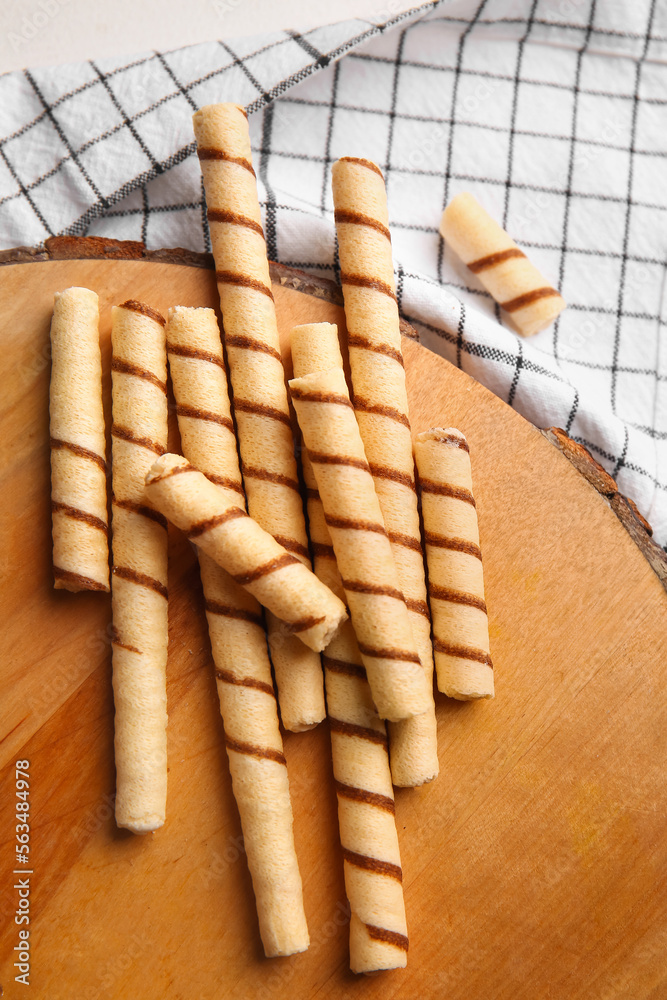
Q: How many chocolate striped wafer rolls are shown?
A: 10